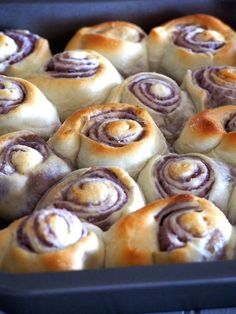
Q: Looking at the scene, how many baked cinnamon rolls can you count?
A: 14